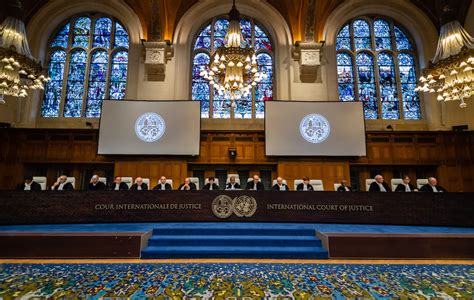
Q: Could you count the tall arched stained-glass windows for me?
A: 3